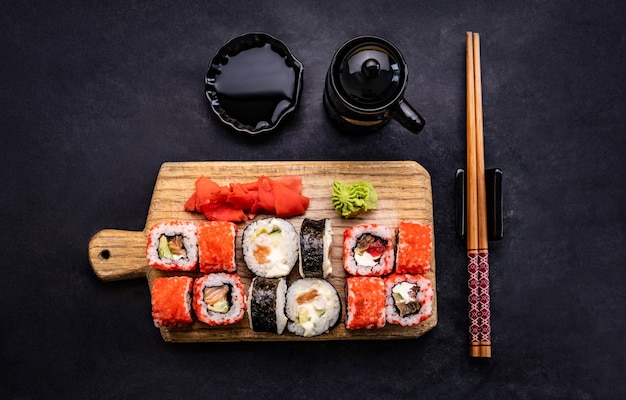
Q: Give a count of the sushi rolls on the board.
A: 12